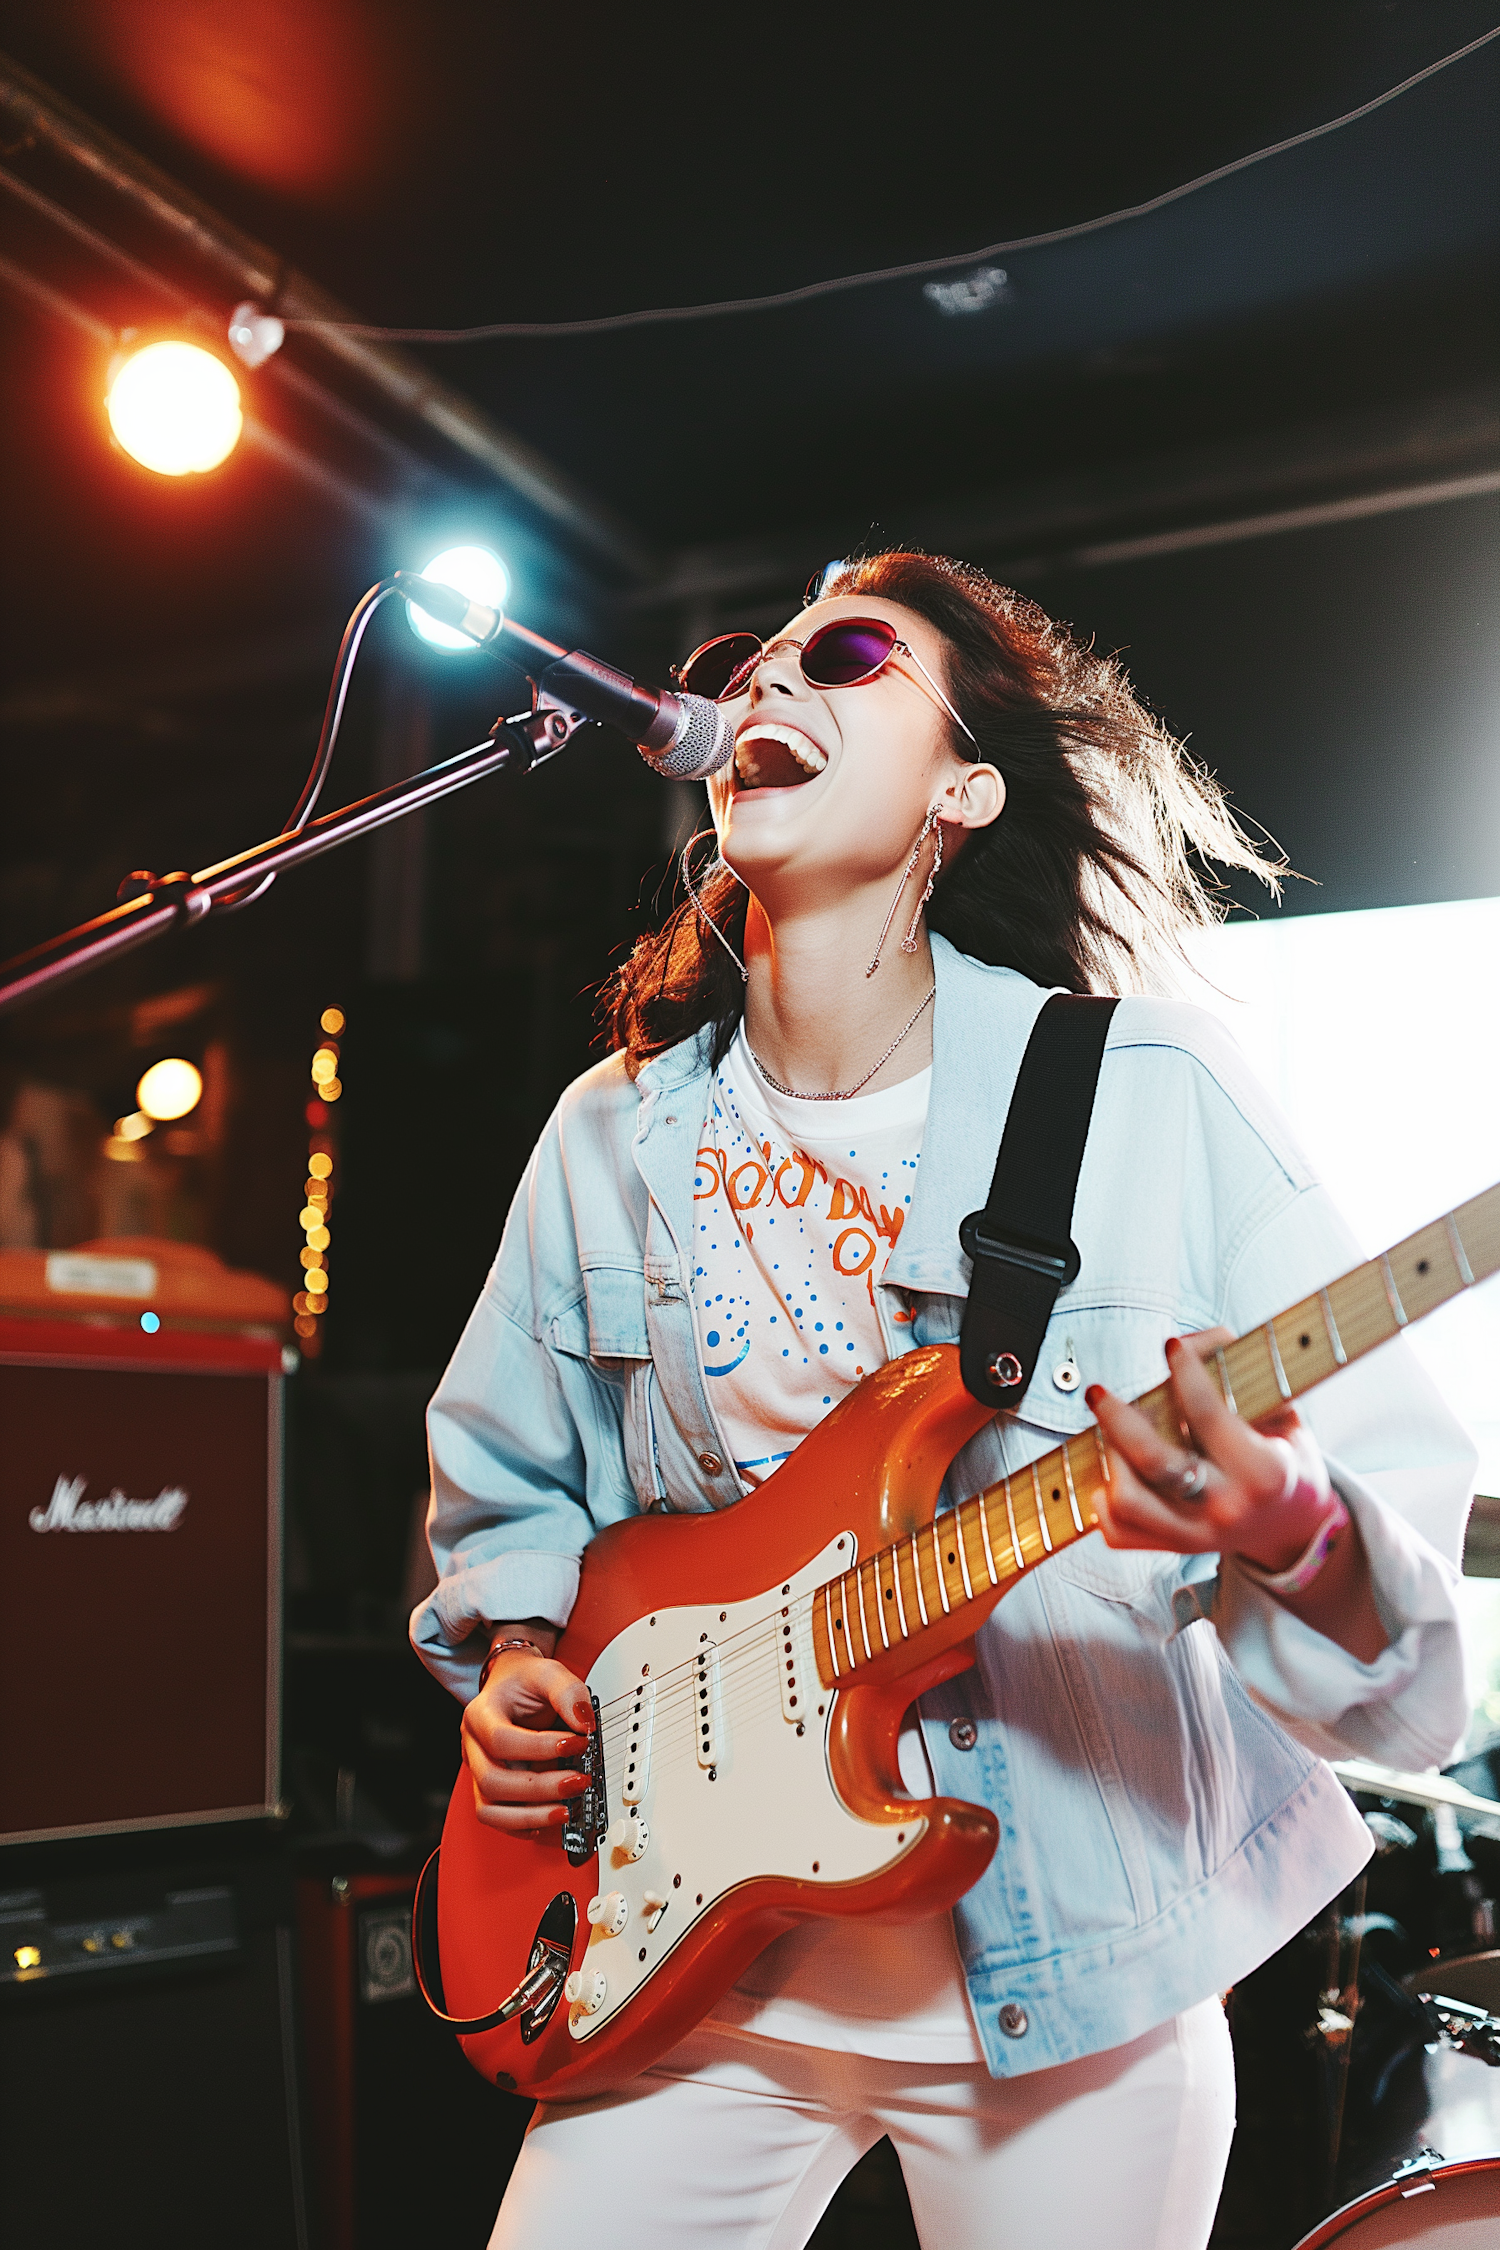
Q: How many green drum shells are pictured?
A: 0